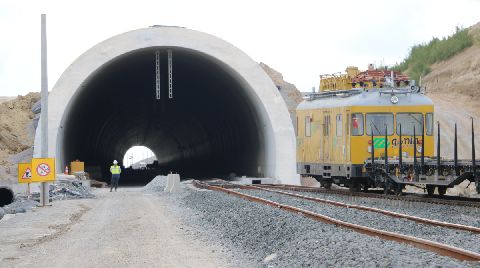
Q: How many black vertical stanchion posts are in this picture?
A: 8